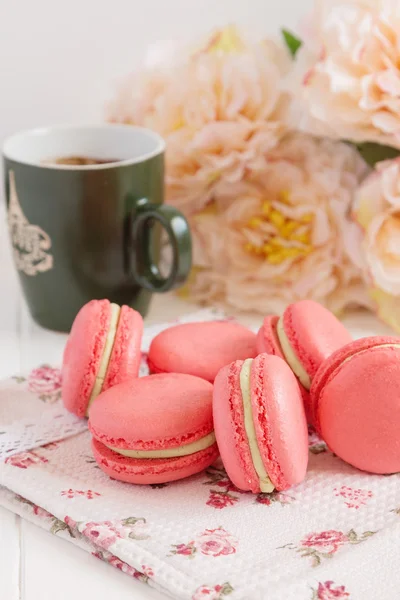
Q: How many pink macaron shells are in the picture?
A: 12